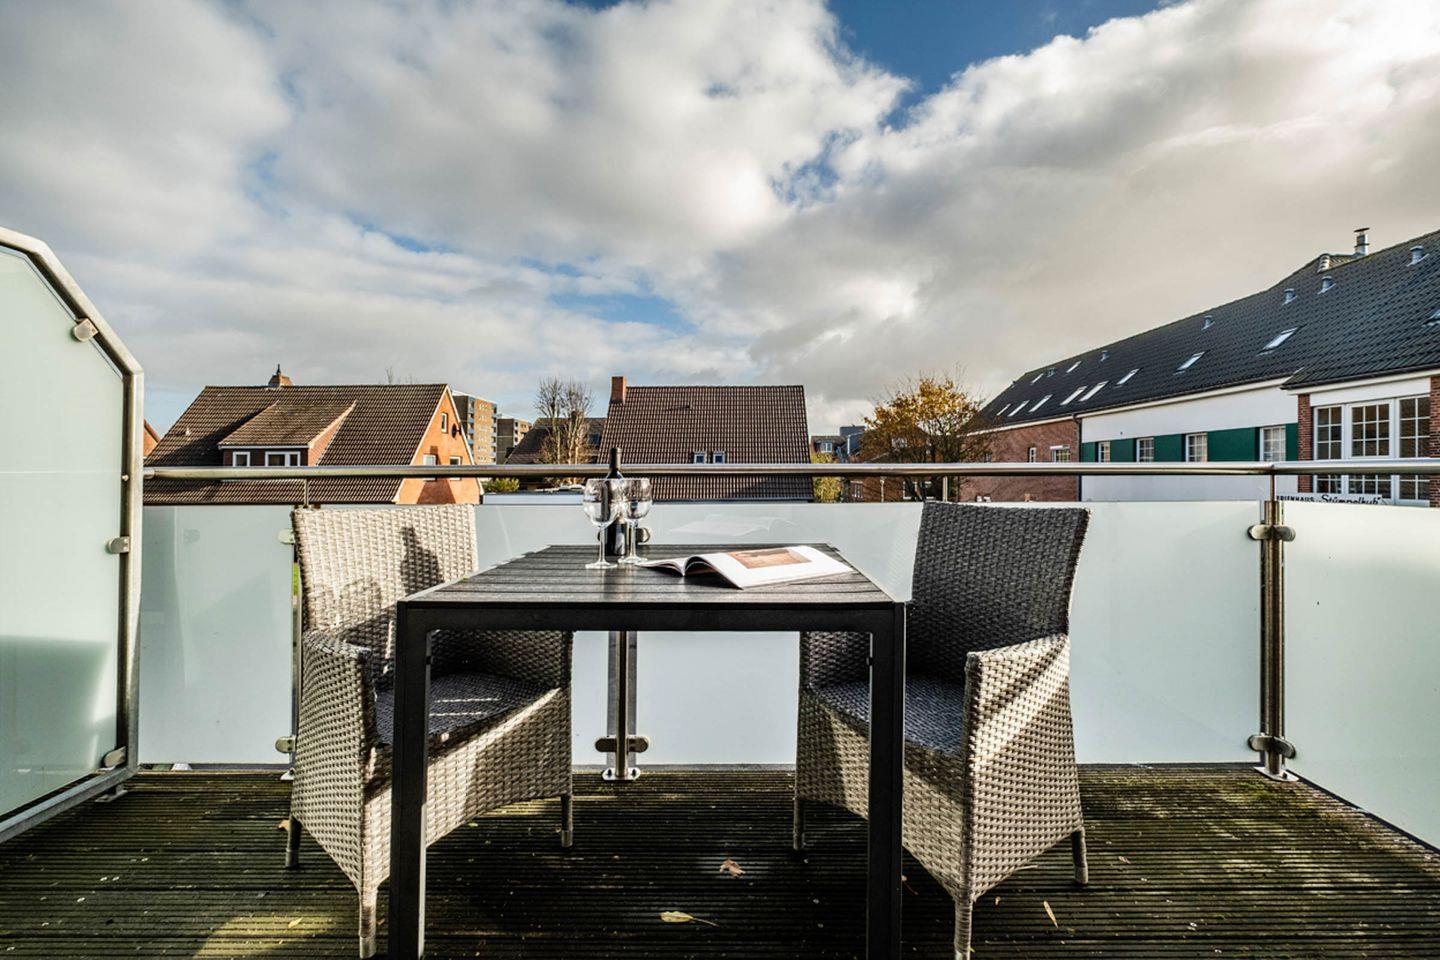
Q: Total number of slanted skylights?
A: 11